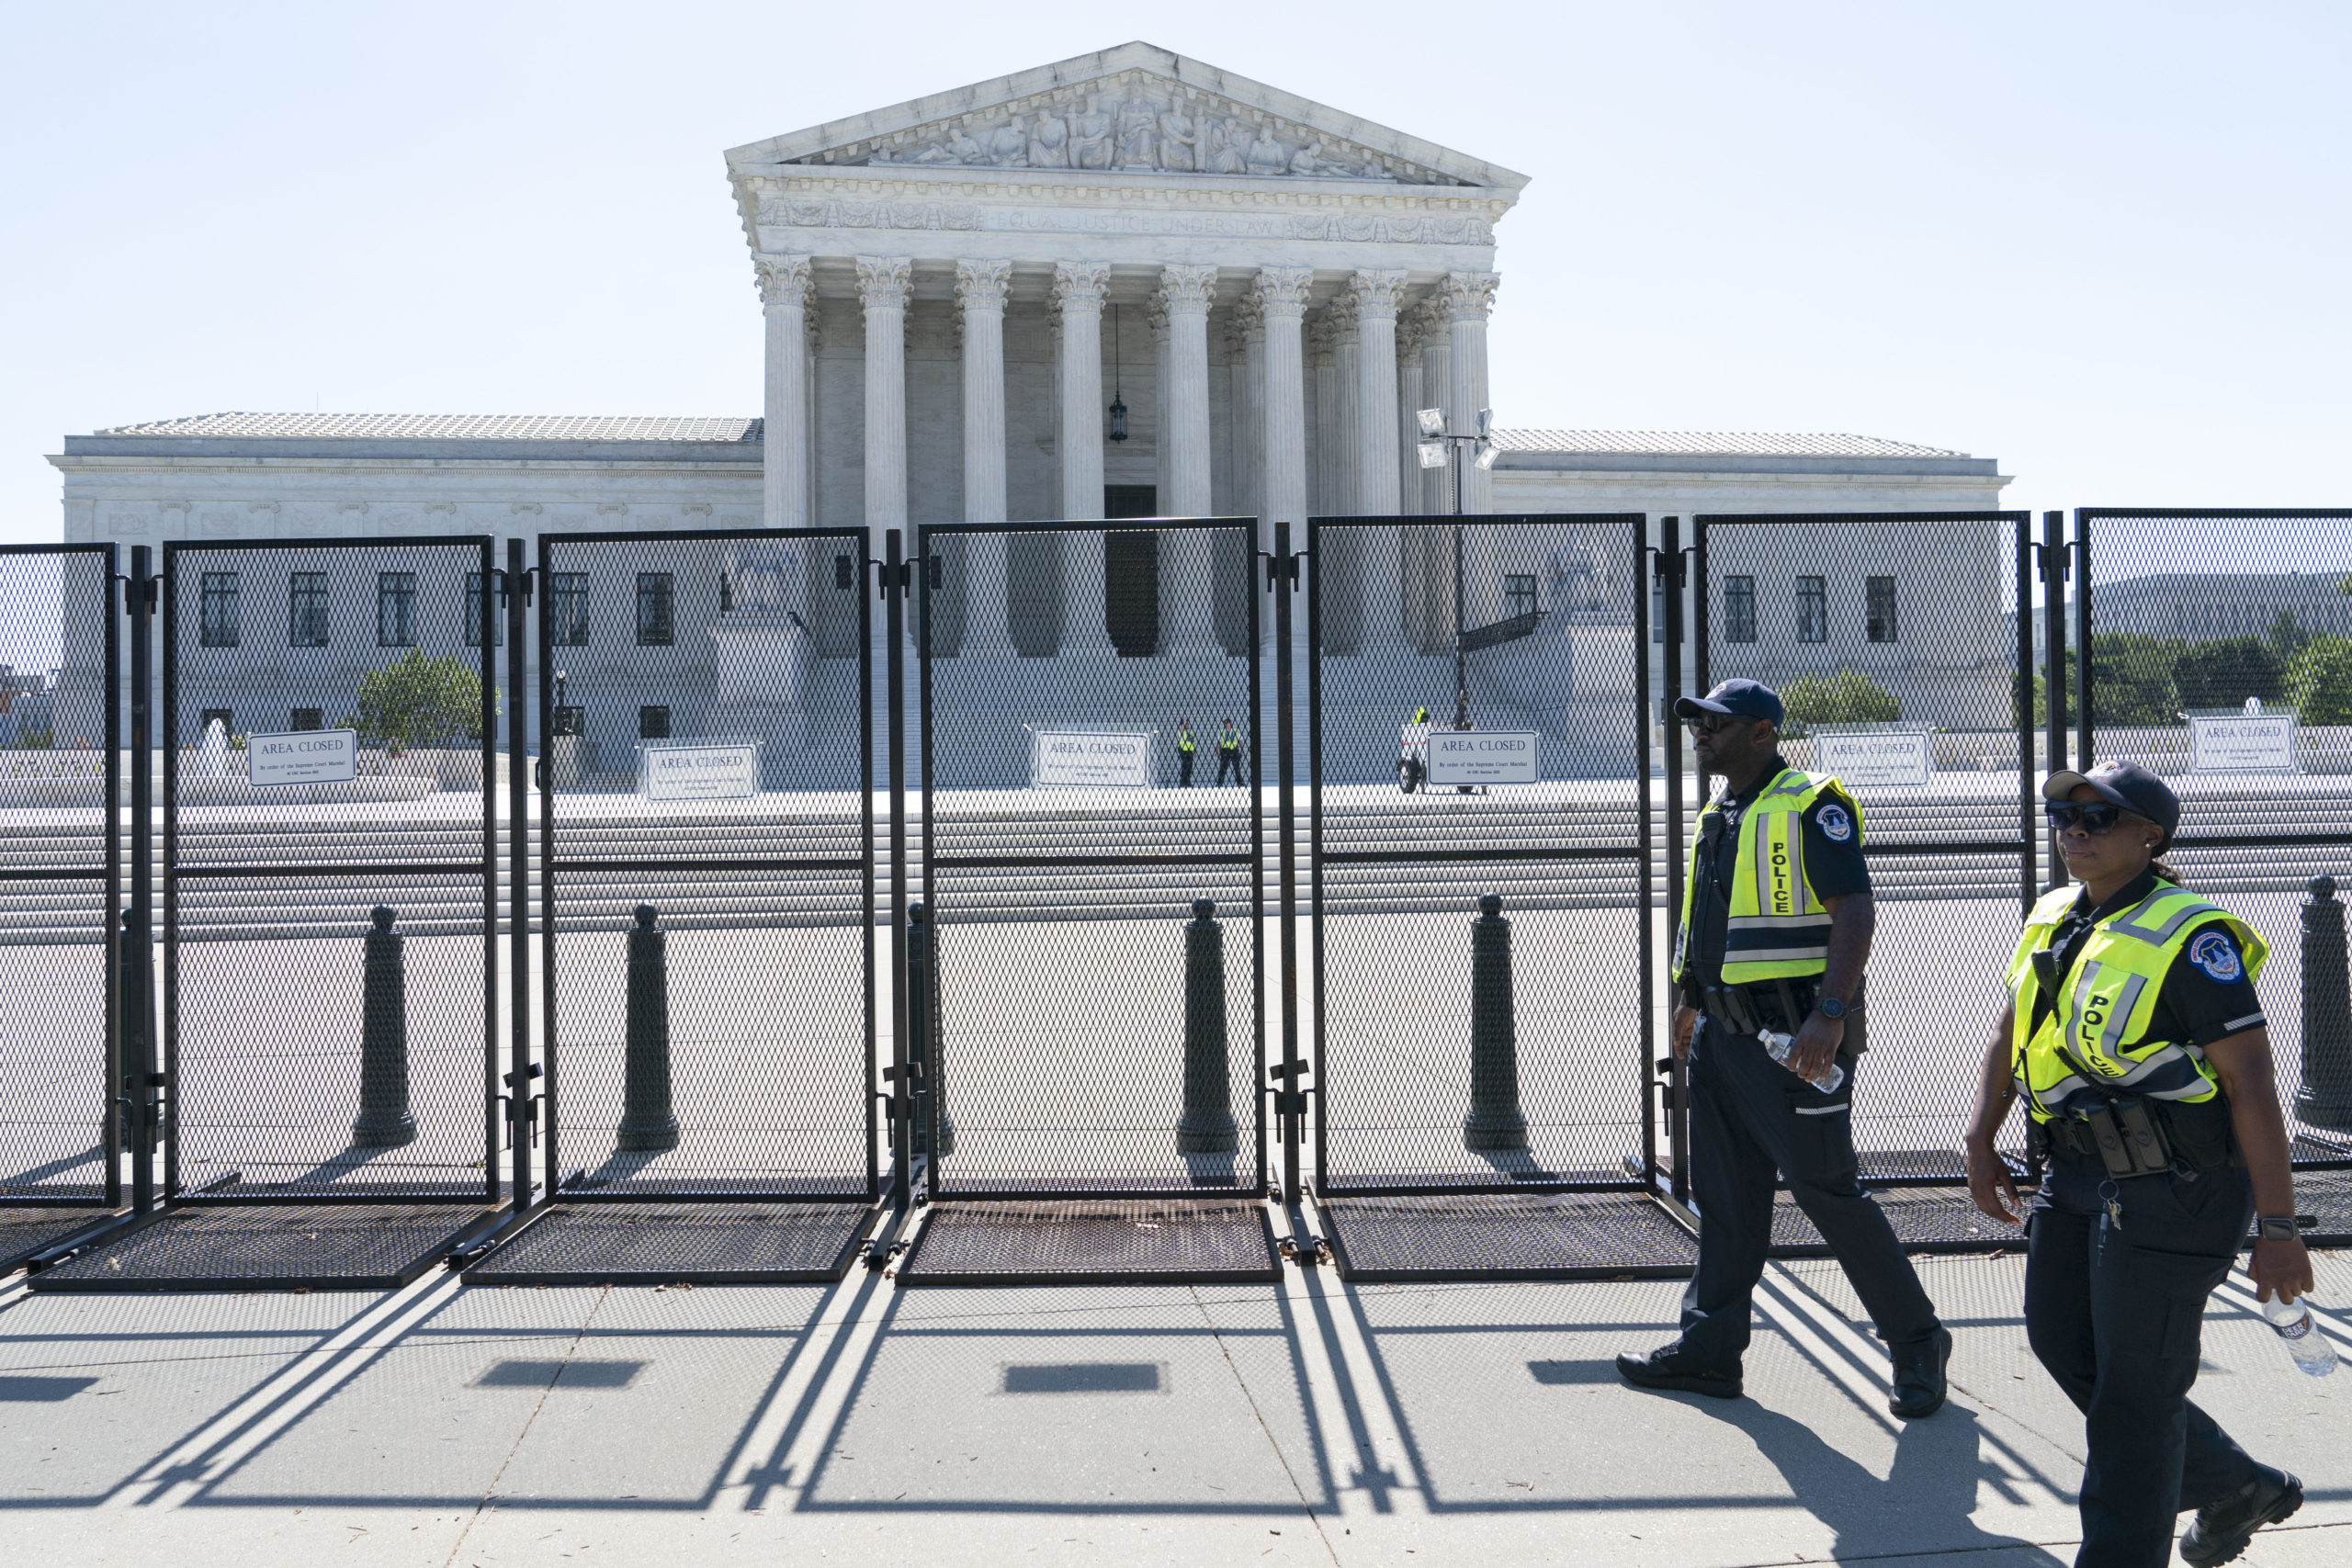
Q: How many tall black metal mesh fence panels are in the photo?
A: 7